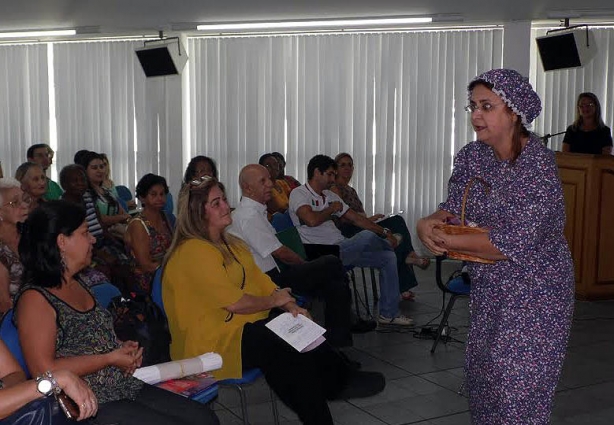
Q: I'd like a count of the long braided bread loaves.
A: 0